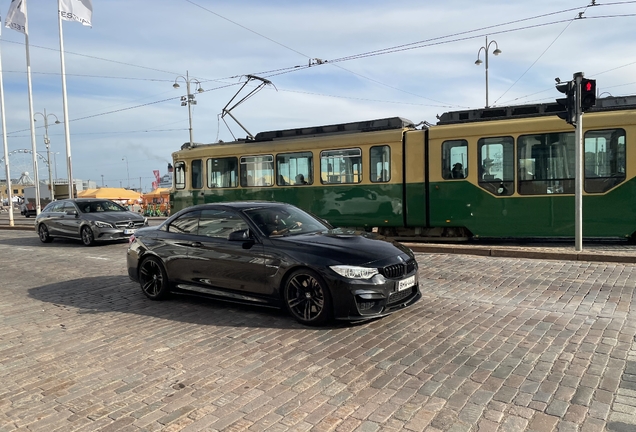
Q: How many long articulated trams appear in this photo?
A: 1